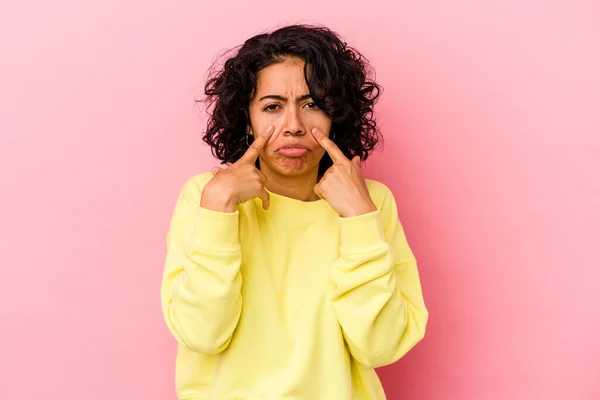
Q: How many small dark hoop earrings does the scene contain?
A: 2